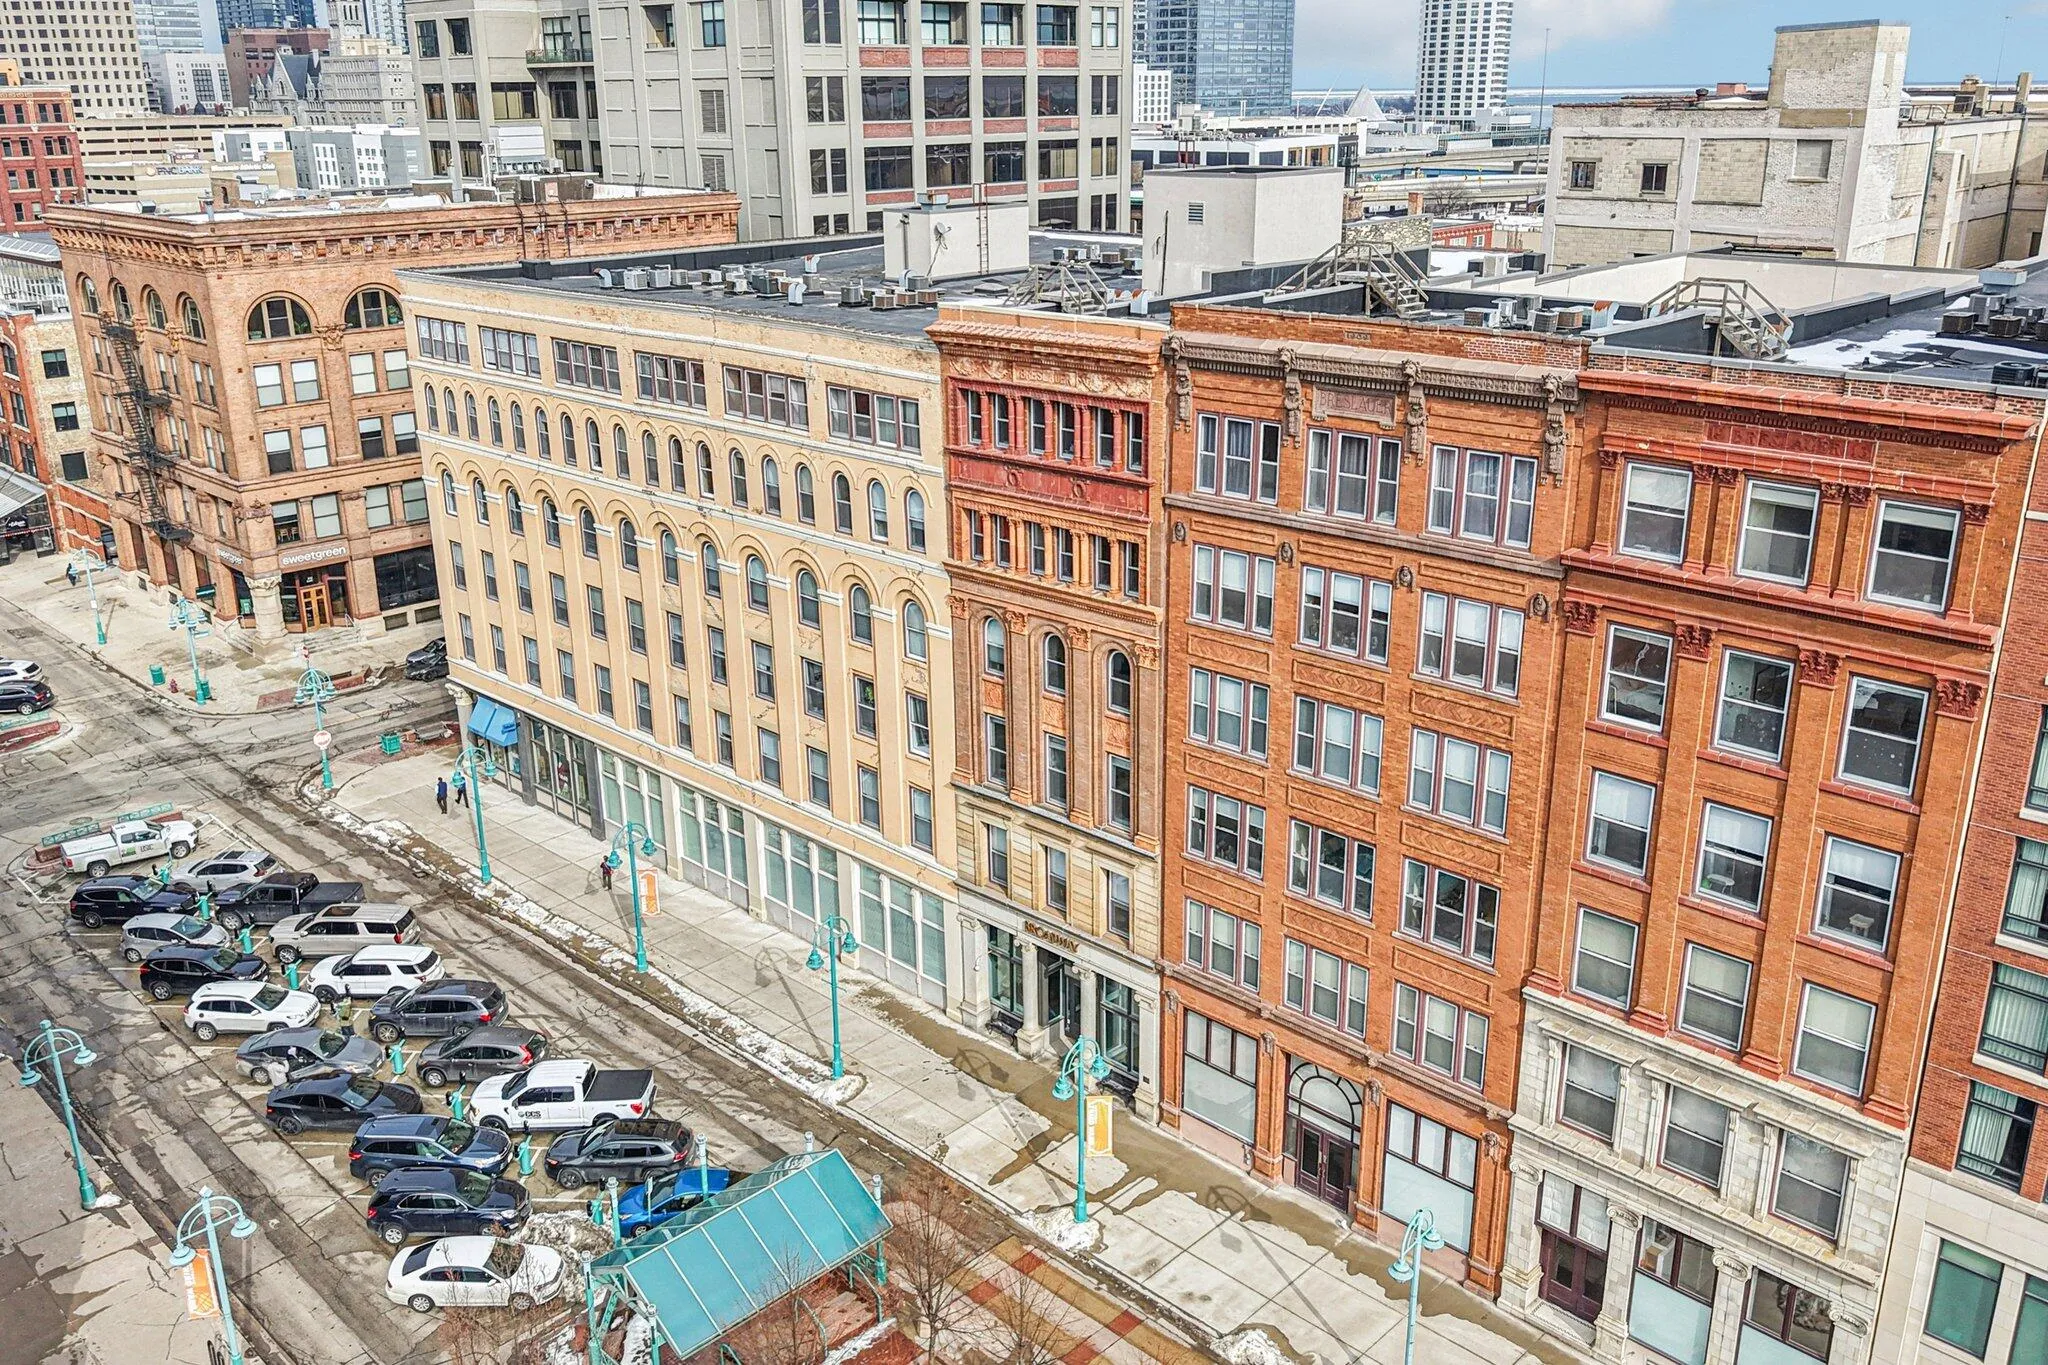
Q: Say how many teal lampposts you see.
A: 10